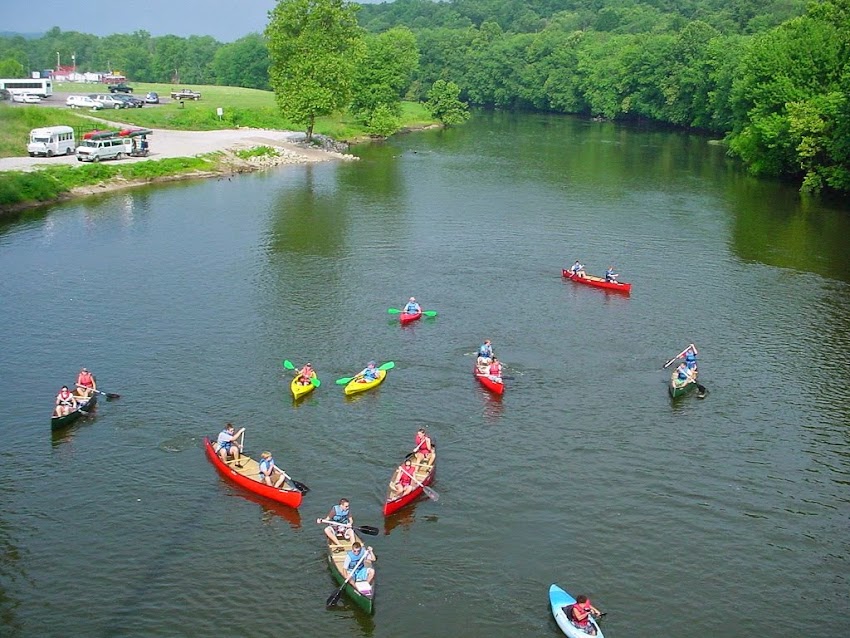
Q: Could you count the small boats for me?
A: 11